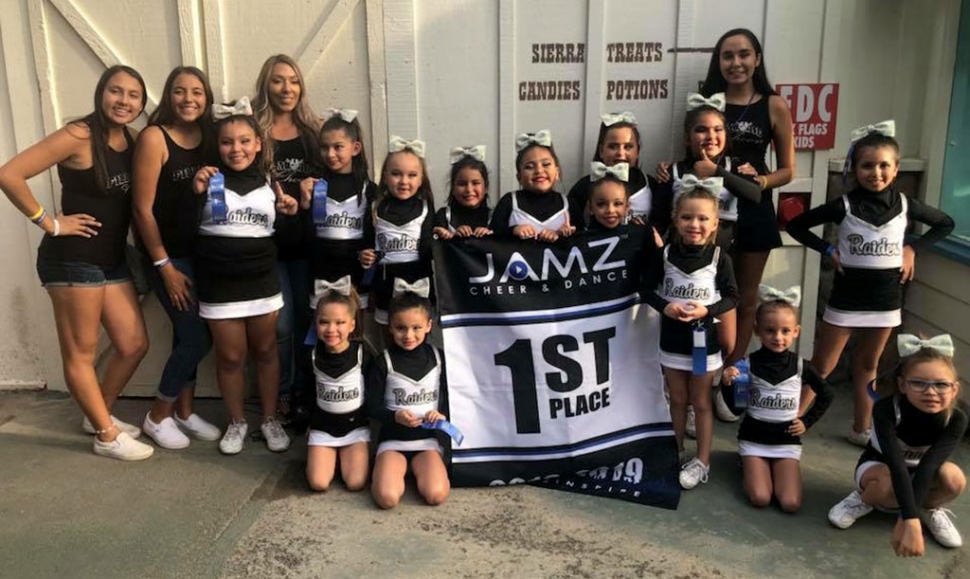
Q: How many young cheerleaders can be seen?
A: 14